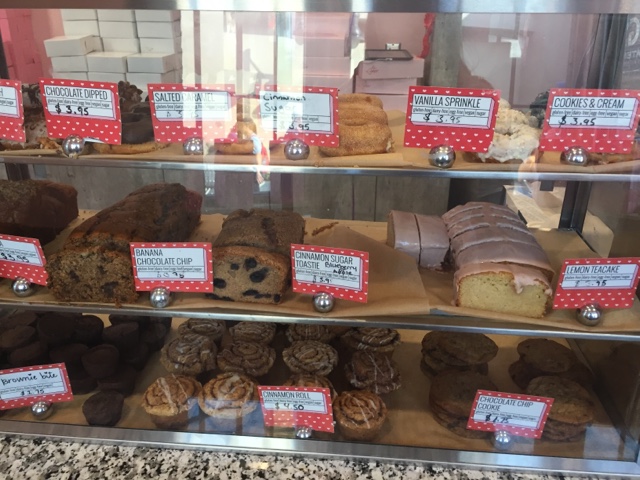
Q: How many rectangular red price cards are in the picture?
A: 13